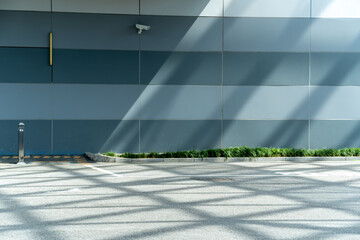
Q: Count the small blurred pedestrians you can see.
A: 0